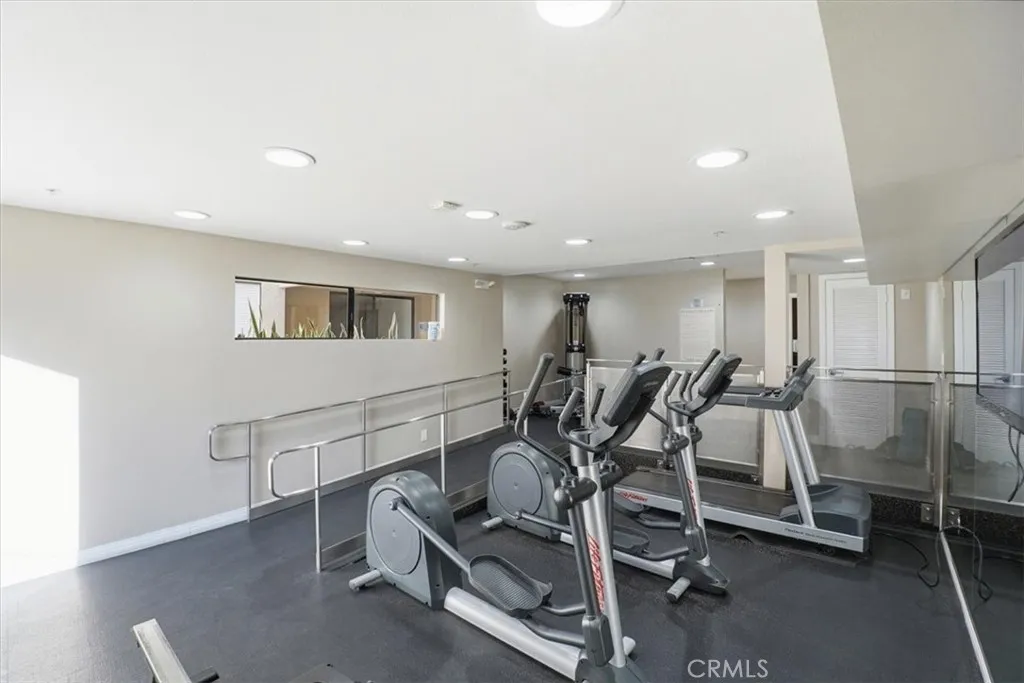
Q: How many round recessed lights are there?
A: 12